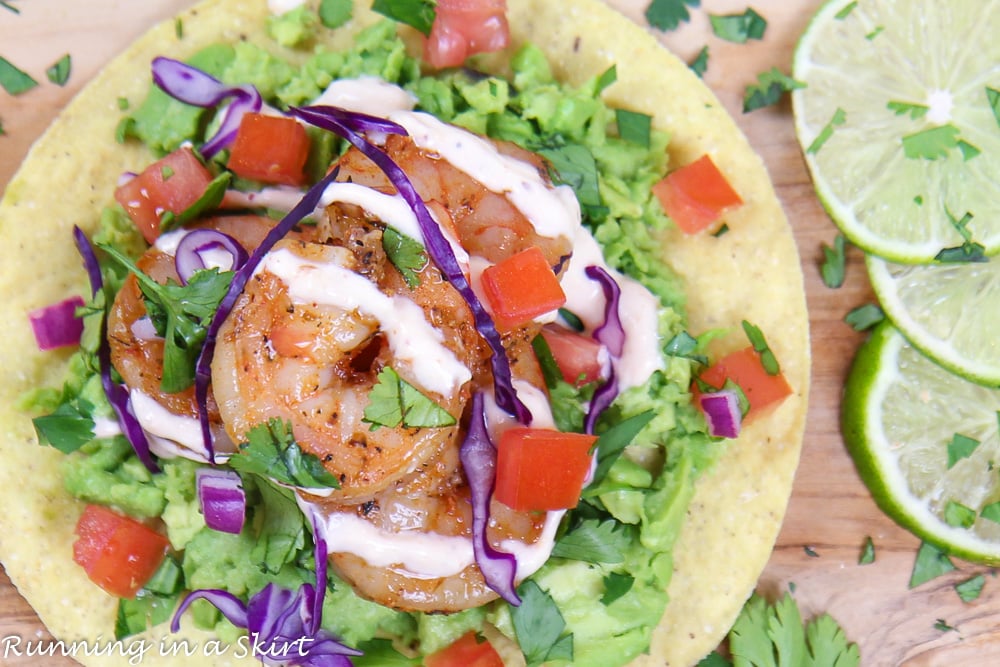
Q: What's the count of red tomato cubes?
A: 10